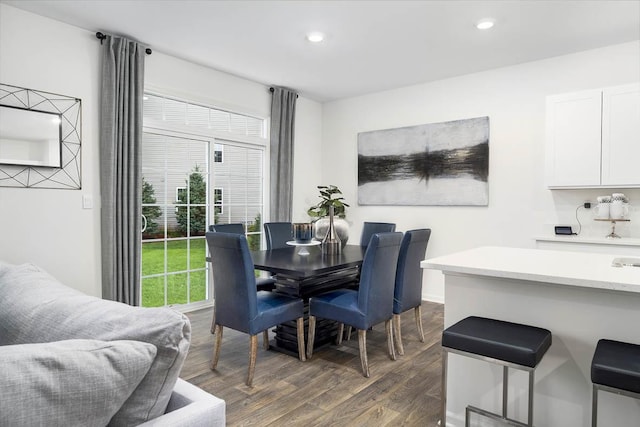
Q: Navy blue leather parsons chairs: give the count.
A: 6